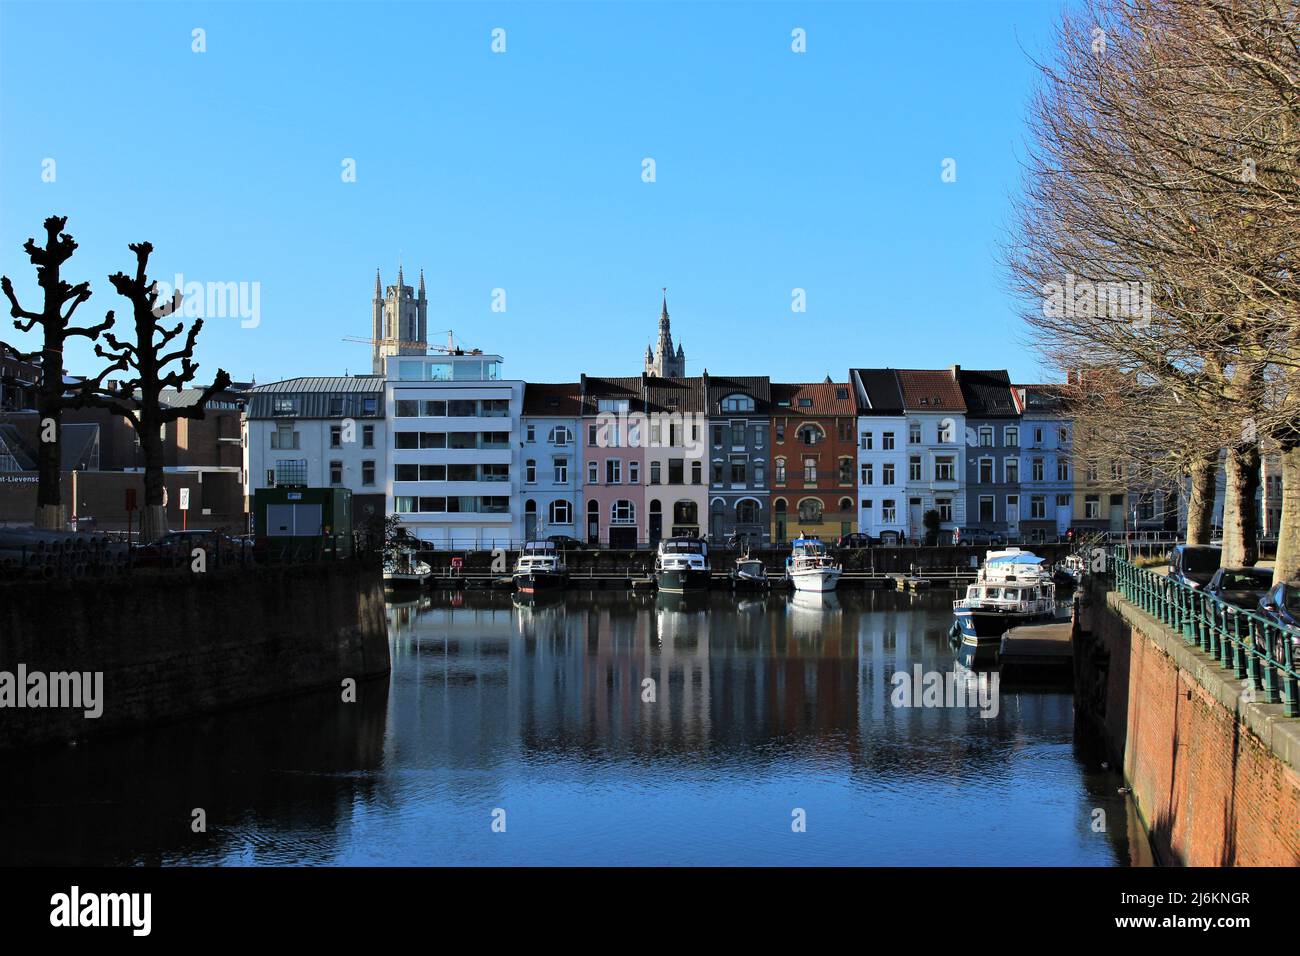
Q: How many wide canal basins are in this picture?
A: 1